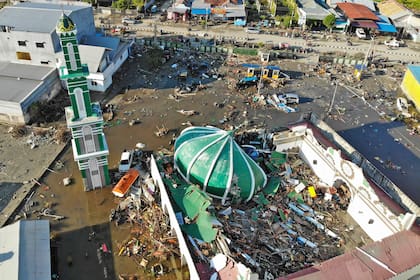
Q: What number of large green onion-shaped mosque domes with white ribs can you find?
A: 1